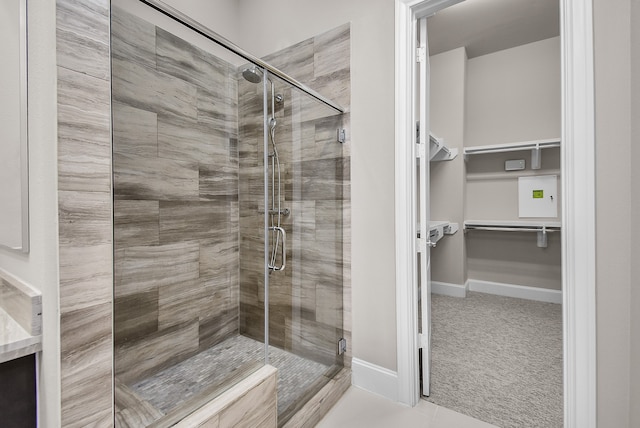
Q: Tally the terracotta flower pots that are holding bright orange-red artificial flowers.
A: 0